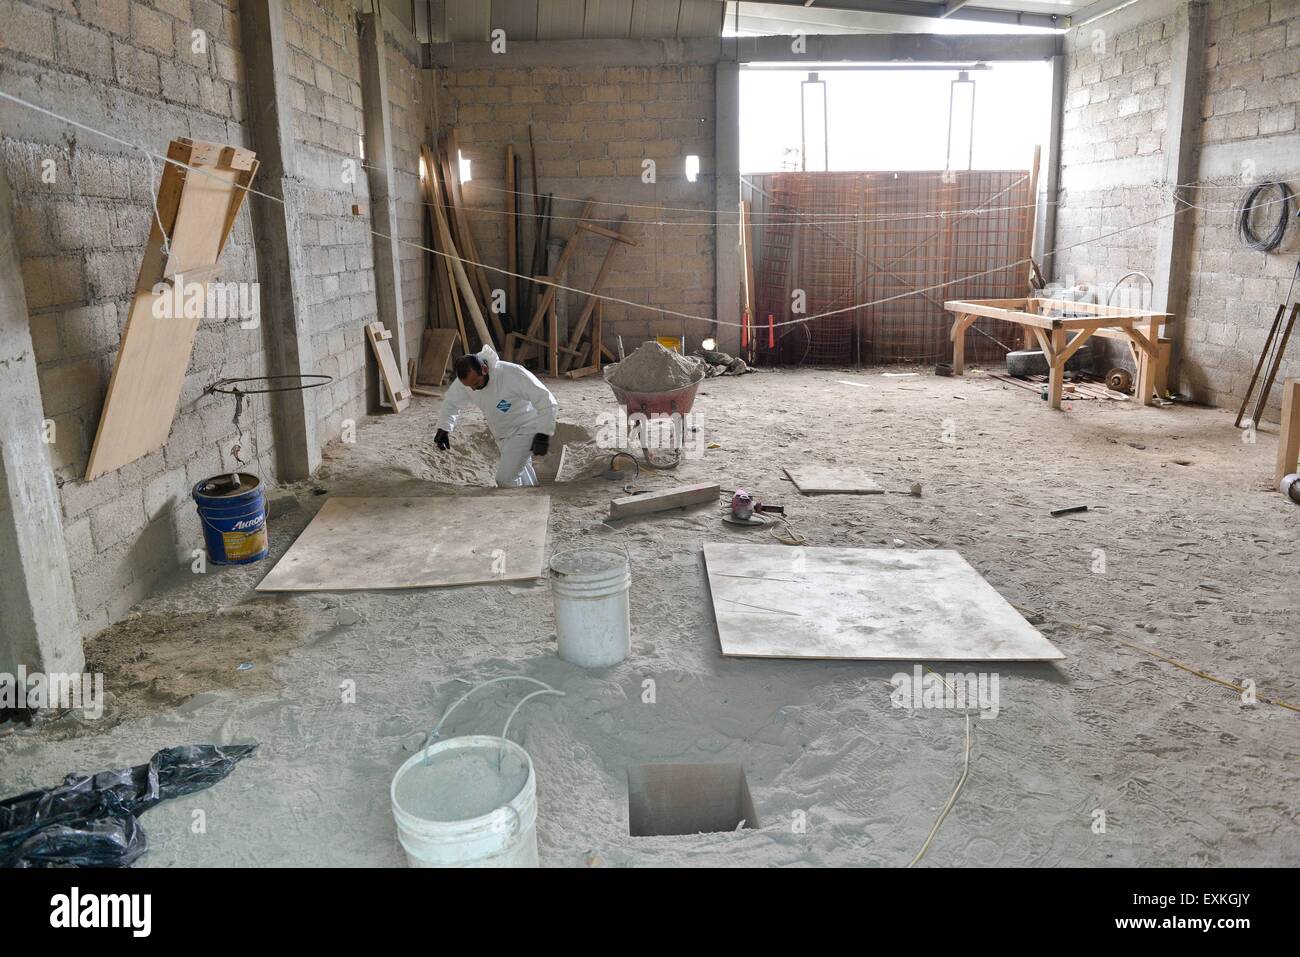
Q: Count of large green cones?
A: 0